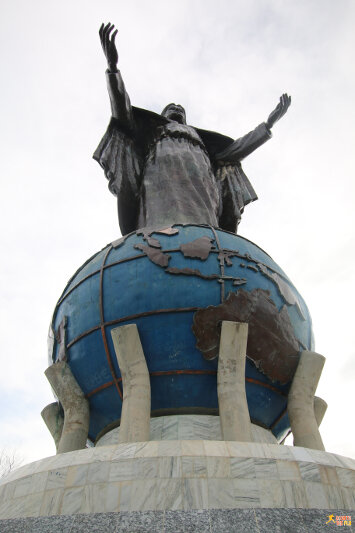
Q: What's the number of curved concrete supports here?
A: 6